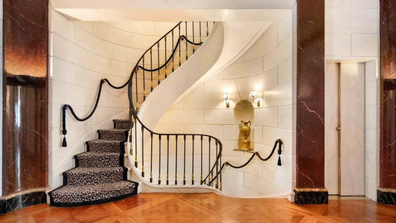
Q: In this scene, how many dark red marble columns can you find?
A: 3